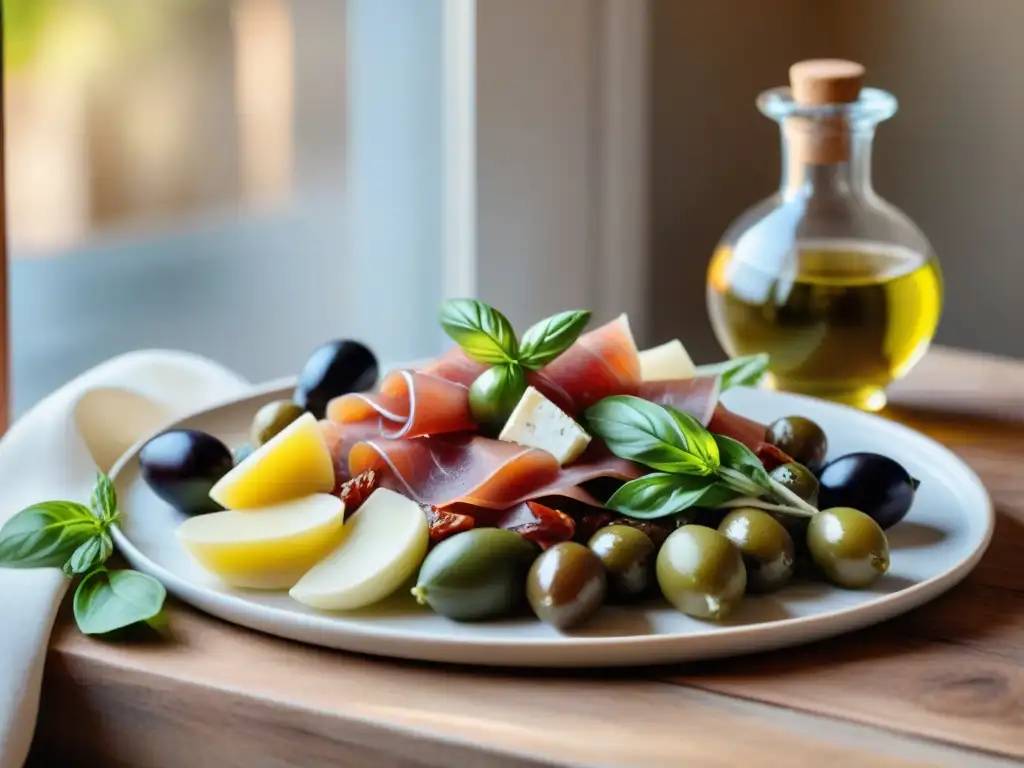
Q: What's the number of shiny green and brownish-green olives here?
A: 10